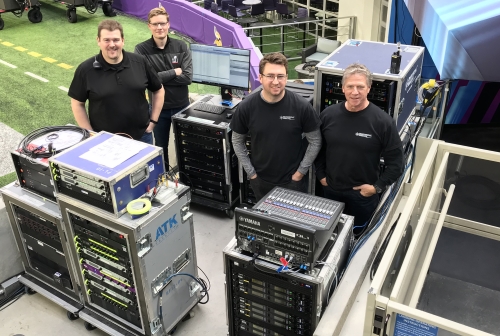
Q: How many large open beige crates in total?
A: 1